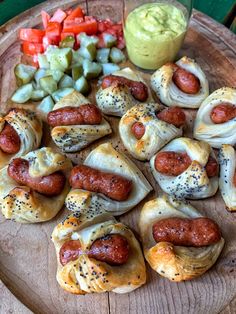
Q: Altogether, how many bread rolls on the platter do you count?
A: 12